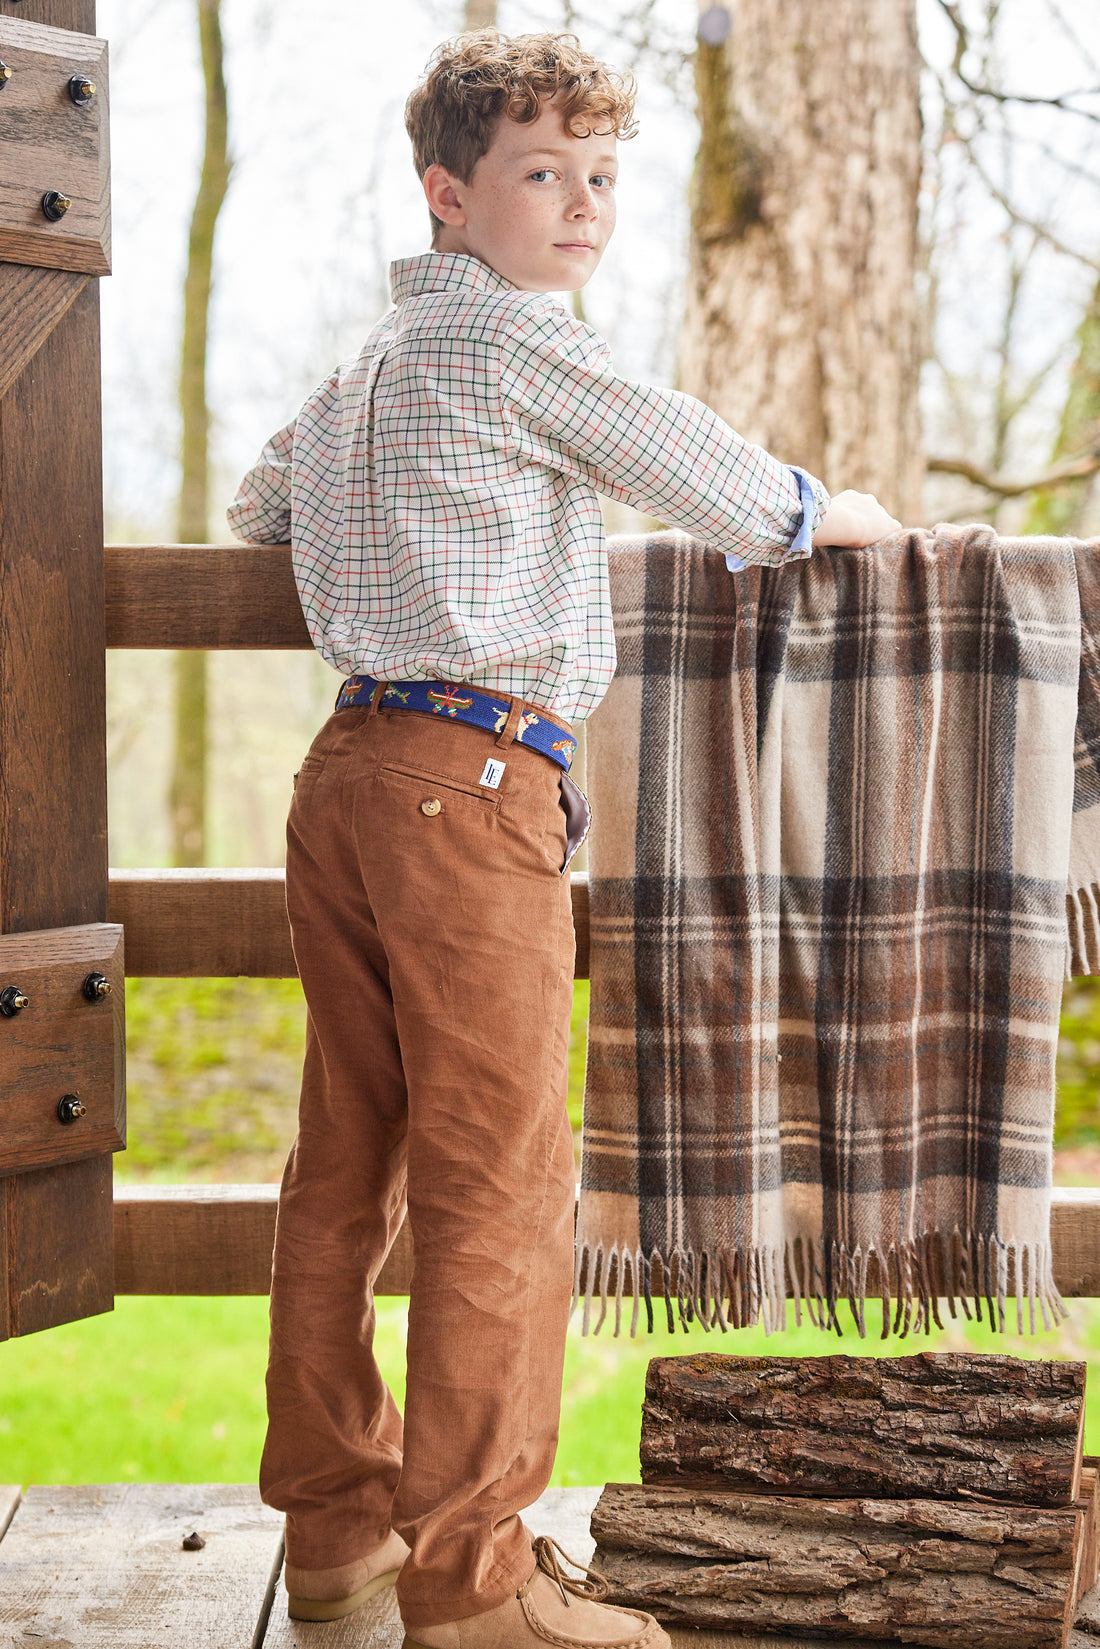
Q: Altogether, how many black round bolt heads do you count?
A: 6